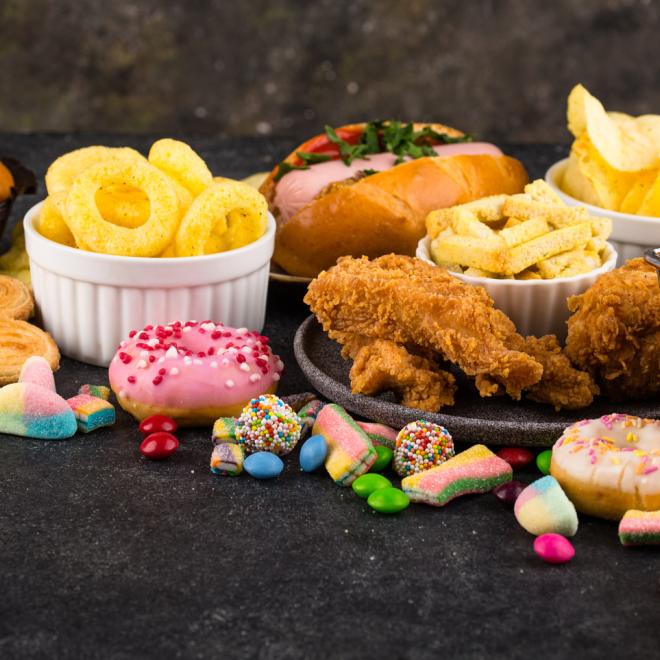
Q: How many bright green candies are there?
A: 4